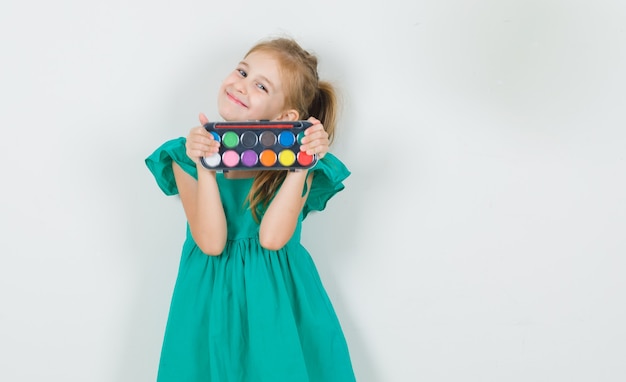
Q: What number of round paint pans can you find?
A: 12